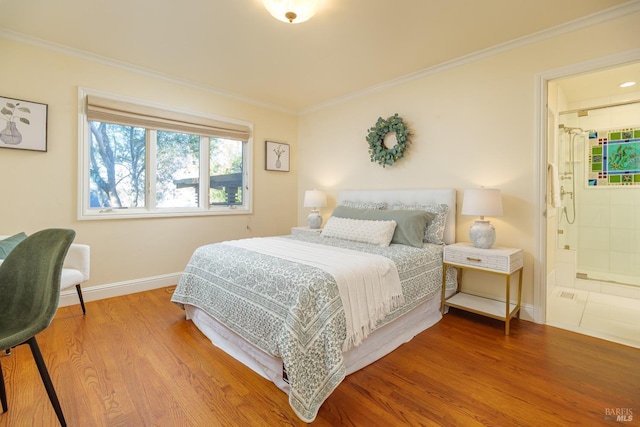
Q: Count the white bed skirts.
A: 1